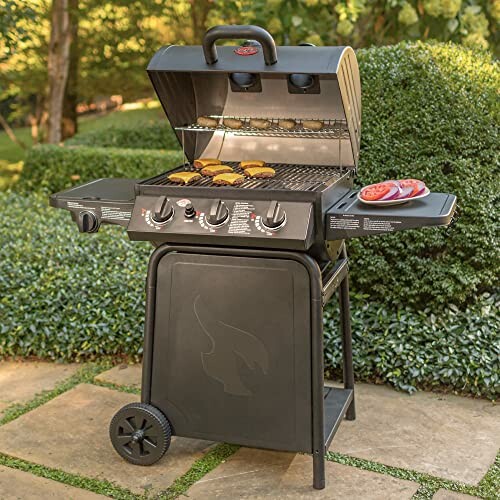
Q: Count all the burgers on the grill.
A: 6